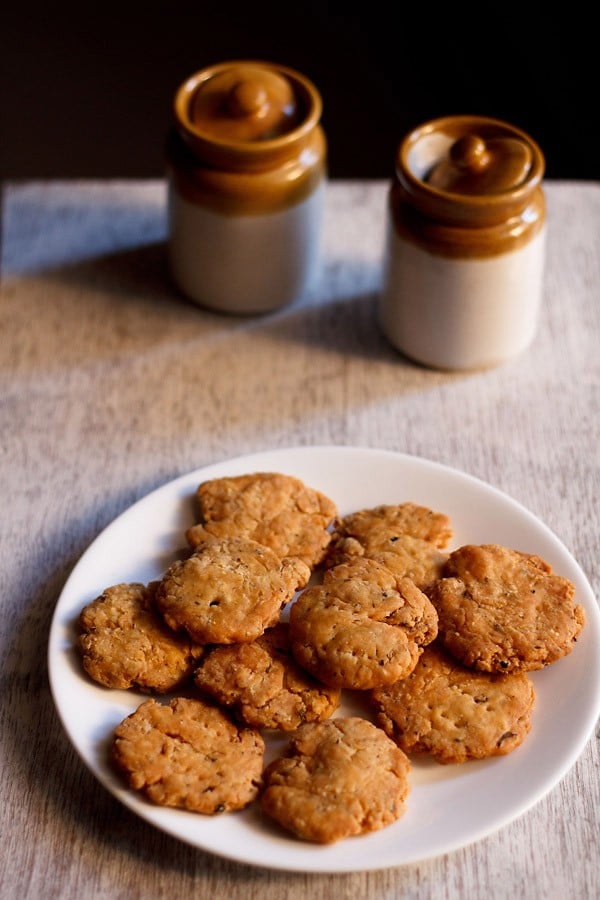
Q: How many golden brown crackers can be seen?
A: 10